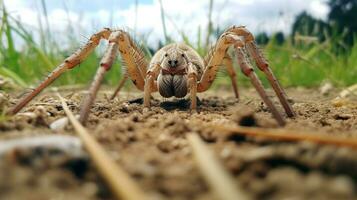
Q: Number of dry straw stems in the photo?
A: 3